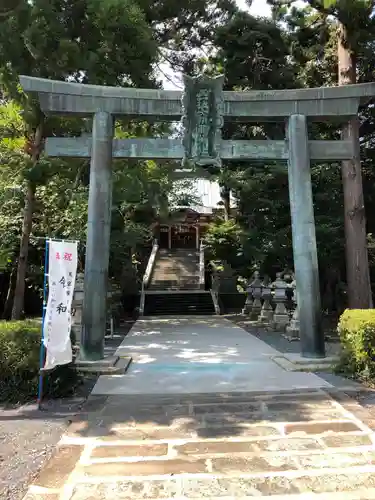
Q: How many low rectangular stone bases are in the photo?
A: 2